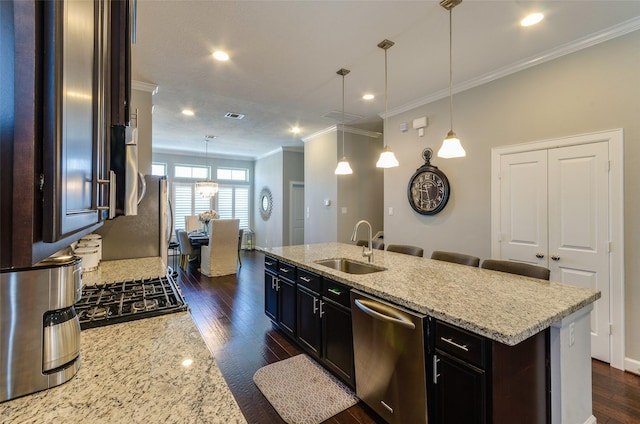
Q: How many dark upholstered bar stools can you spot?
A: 4